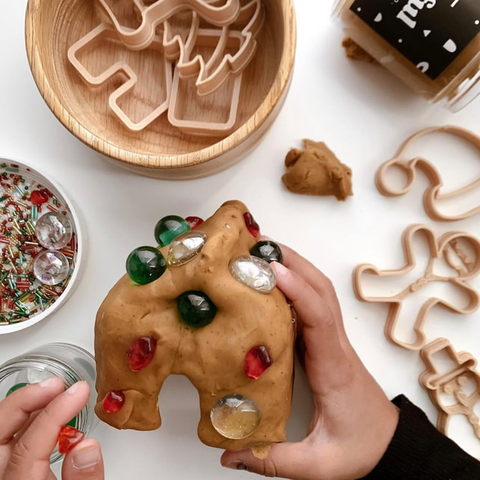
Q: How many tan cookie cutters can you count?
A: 7